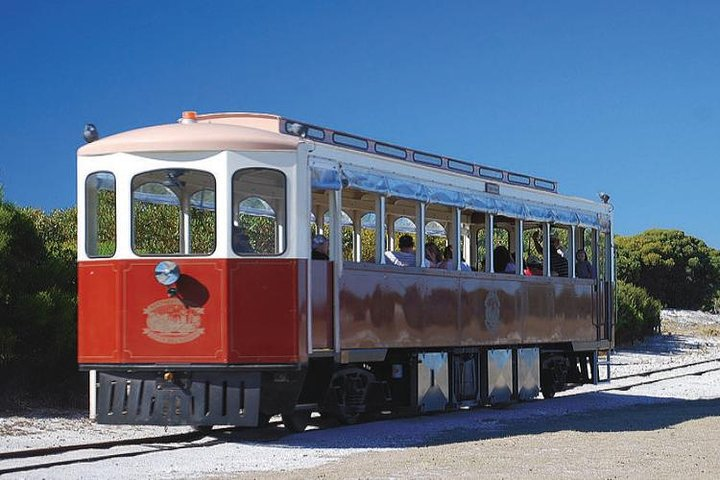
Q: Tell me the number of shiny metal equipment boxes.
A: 3